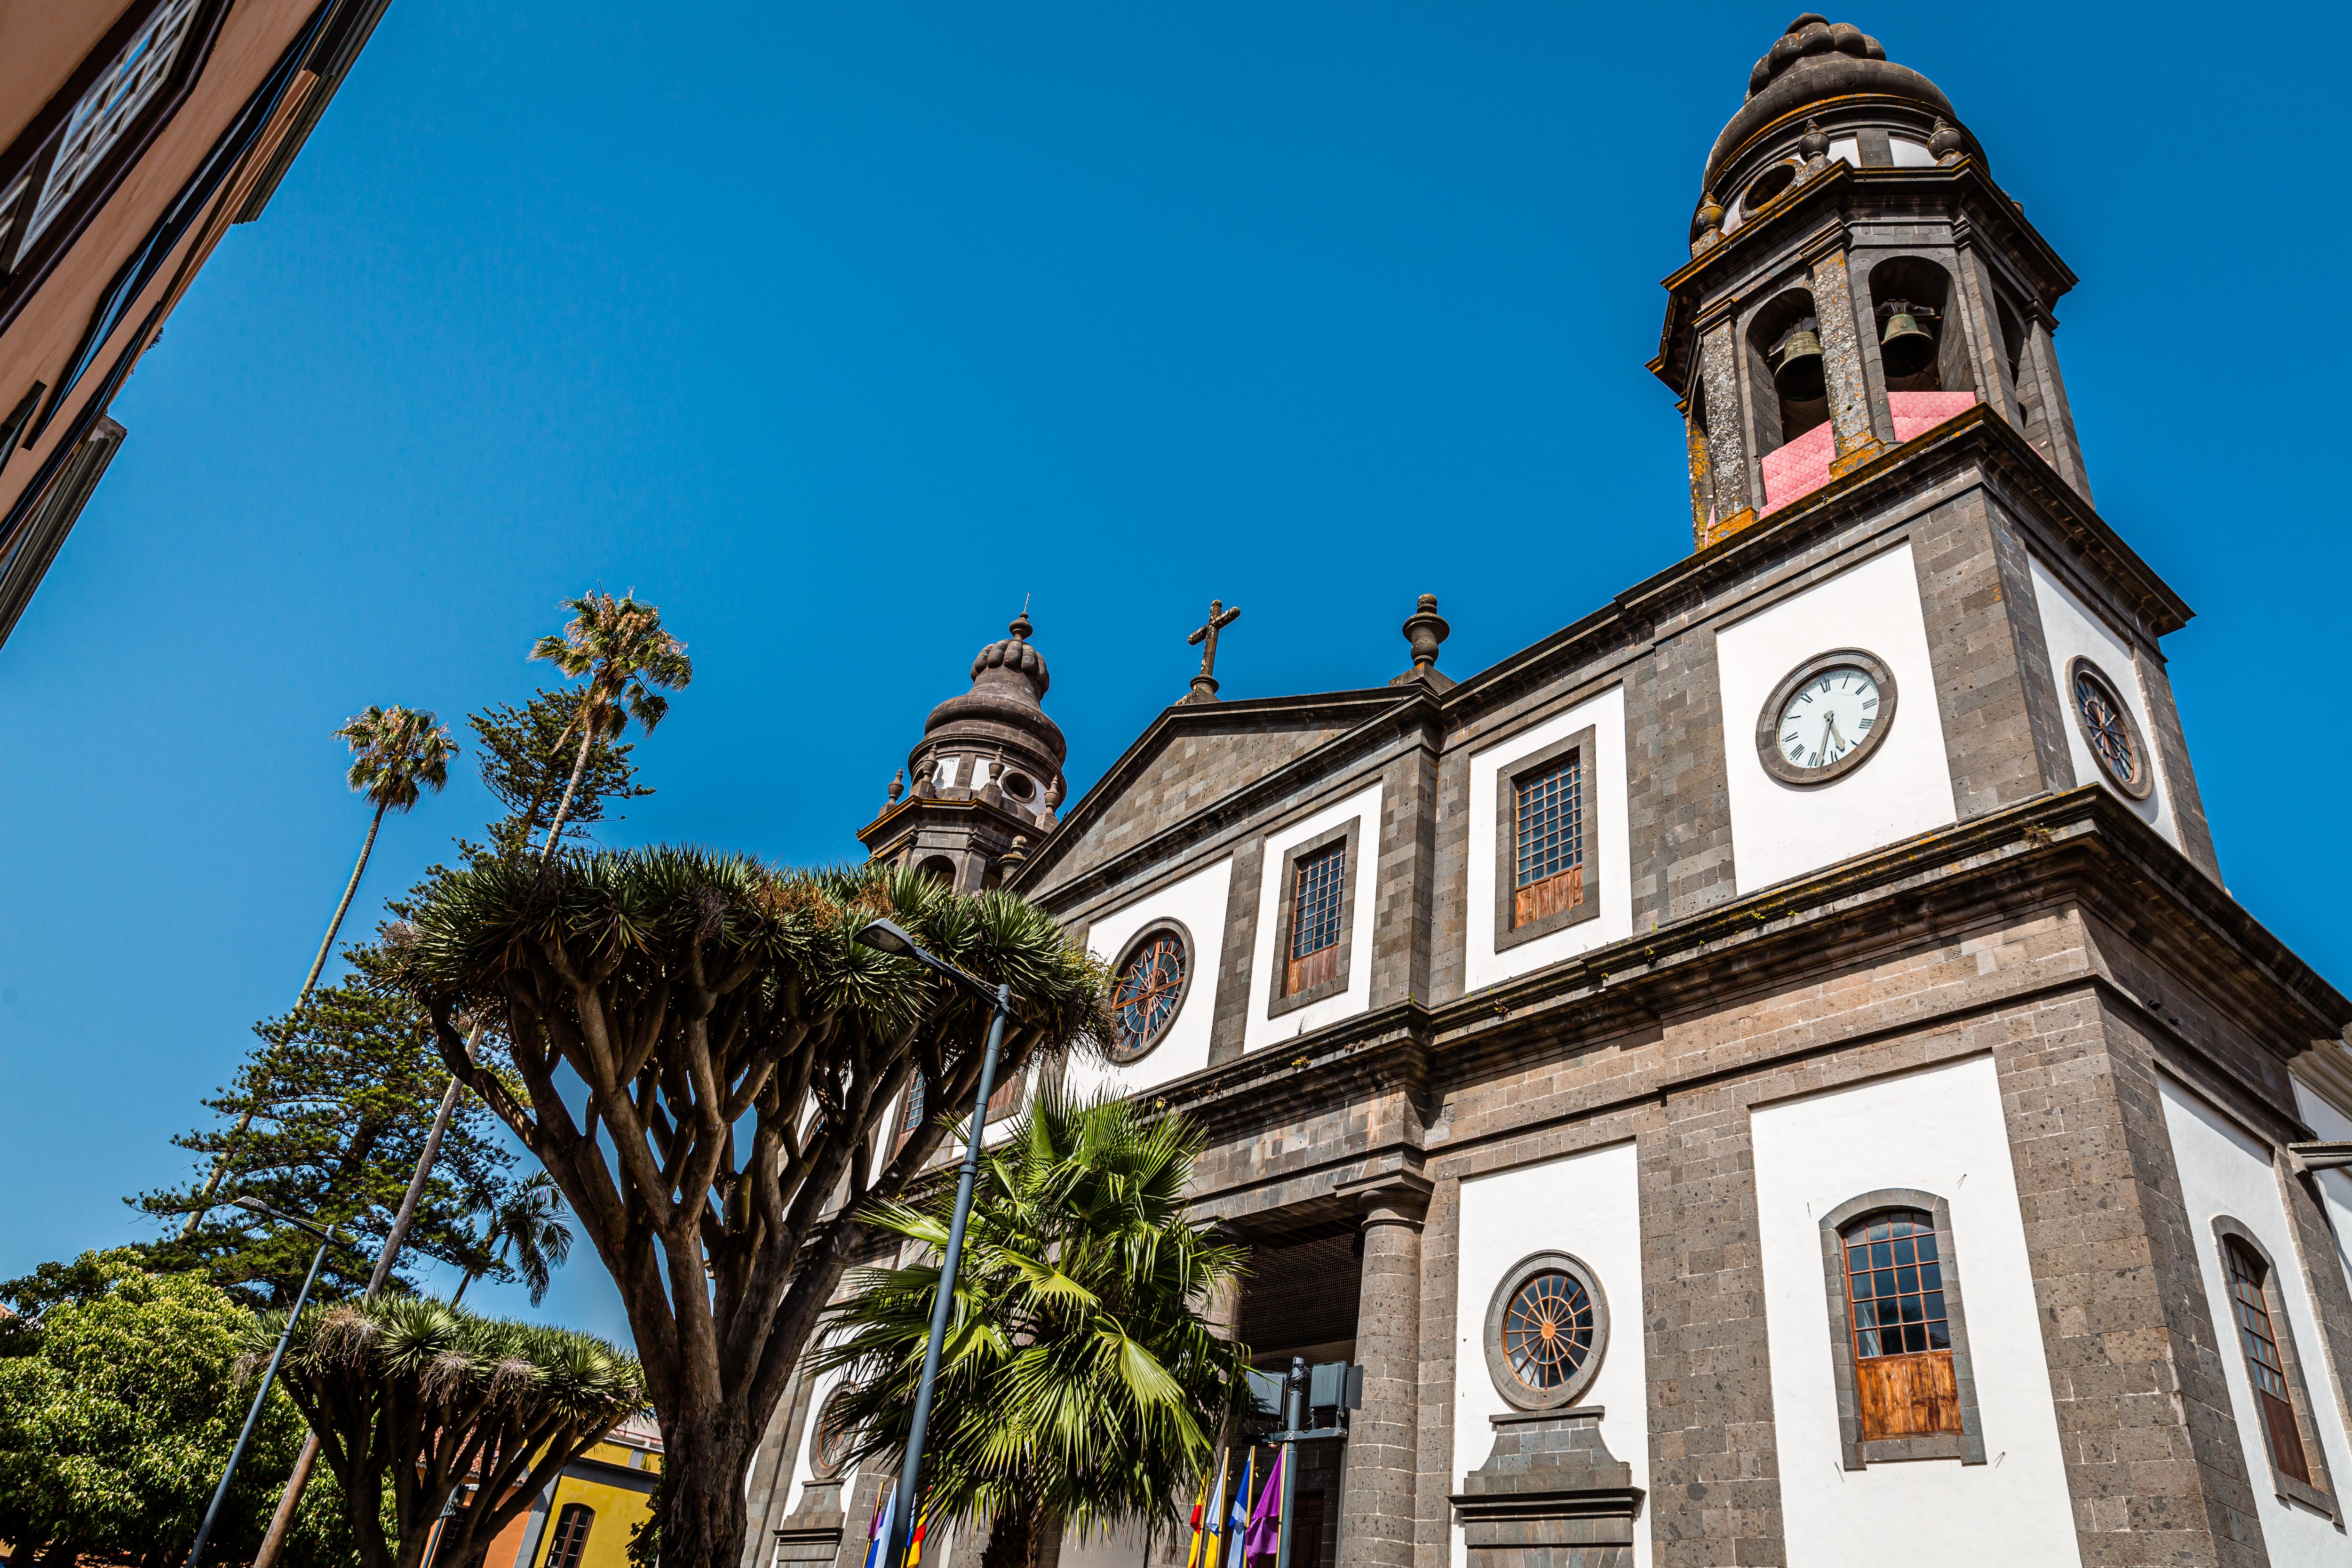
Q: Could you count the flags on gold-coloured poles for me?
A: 8